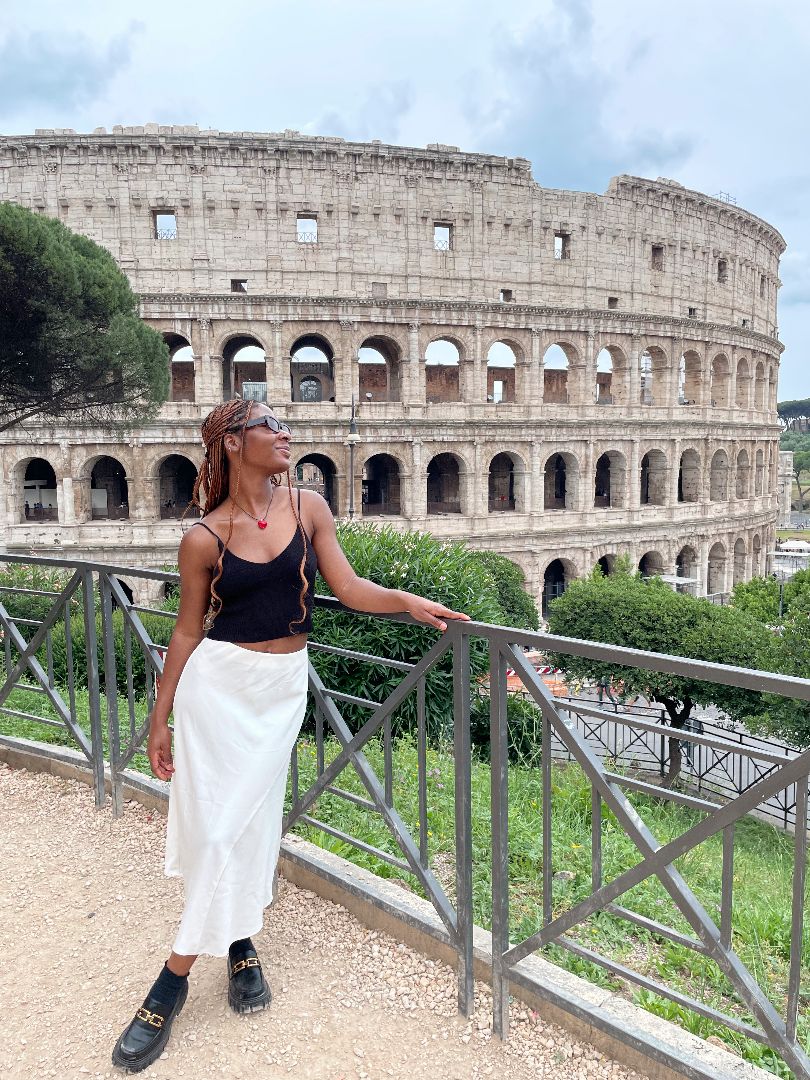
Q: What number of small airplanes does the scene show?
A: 0